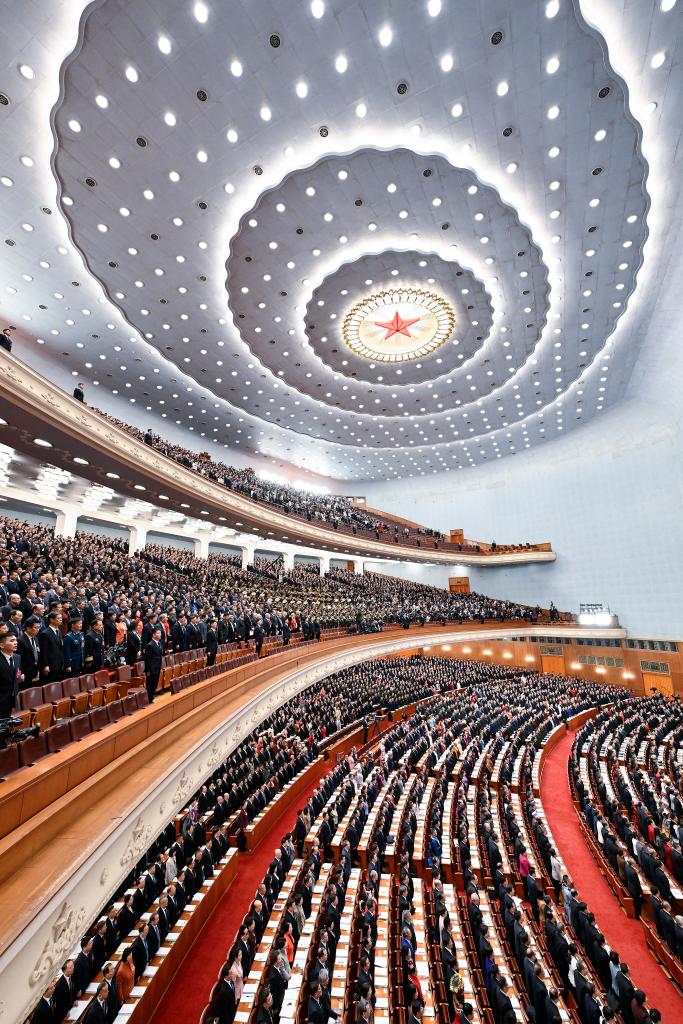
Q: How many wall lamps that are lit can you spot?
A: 9